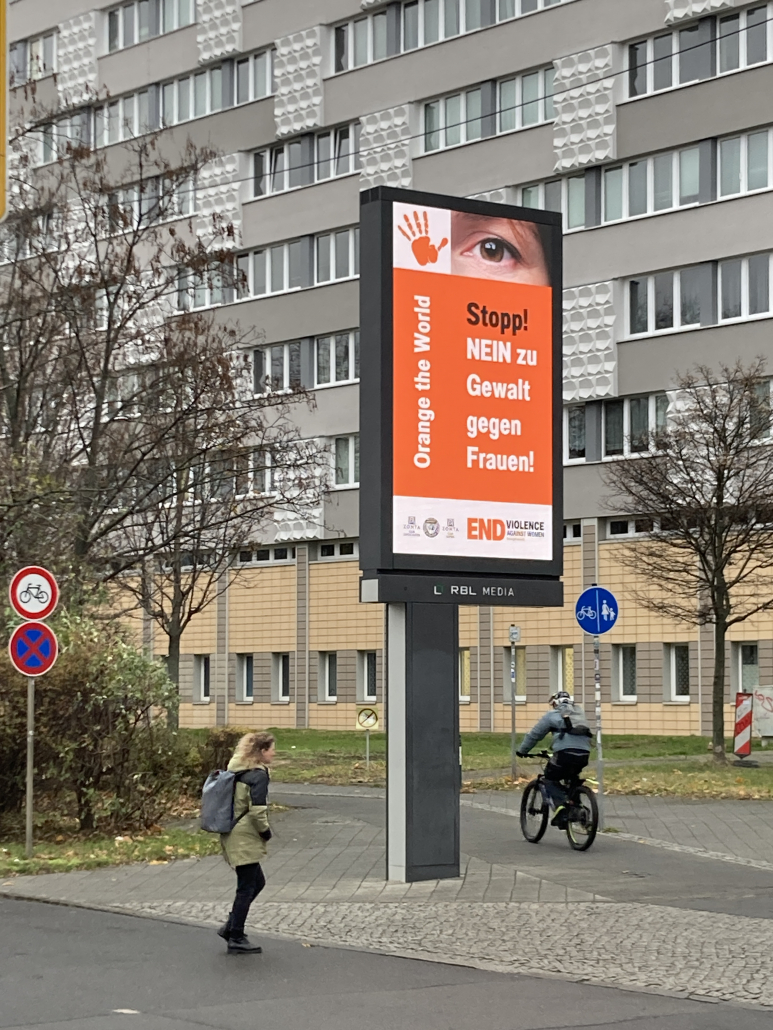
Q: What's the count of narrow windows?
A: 11